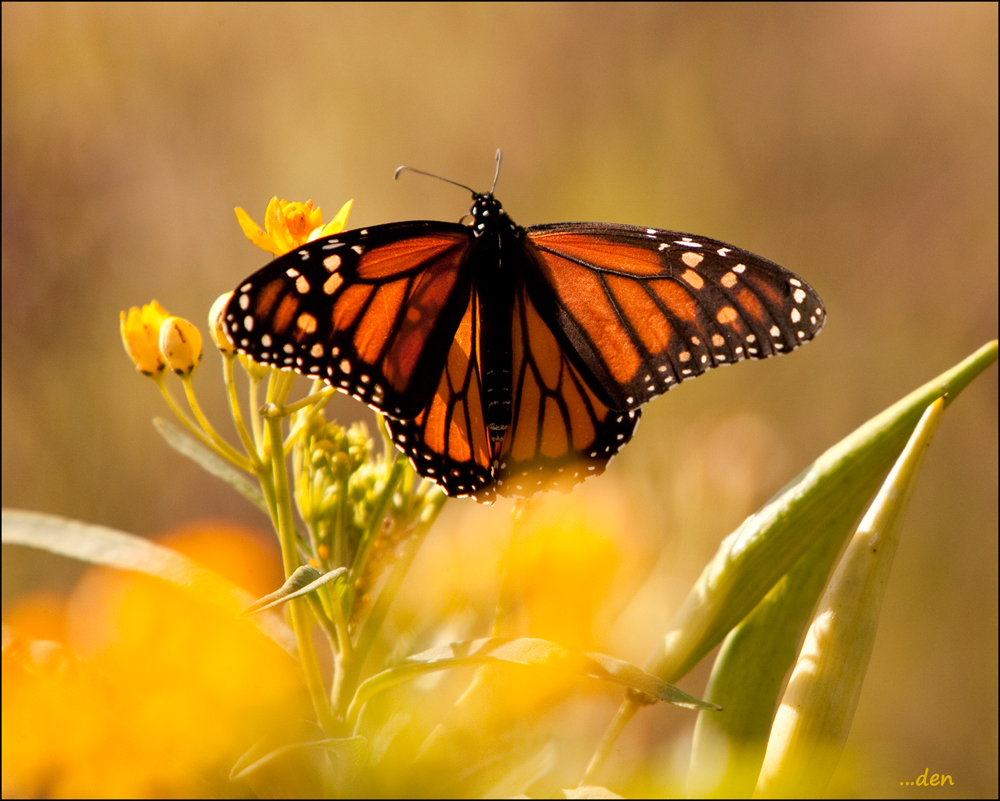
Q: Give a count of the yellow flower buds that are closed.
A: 2